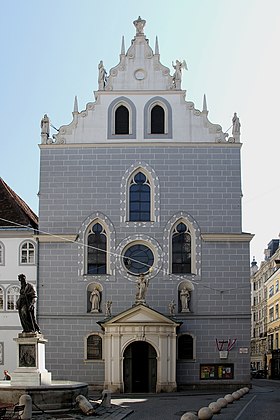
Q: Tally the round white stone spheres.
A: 9